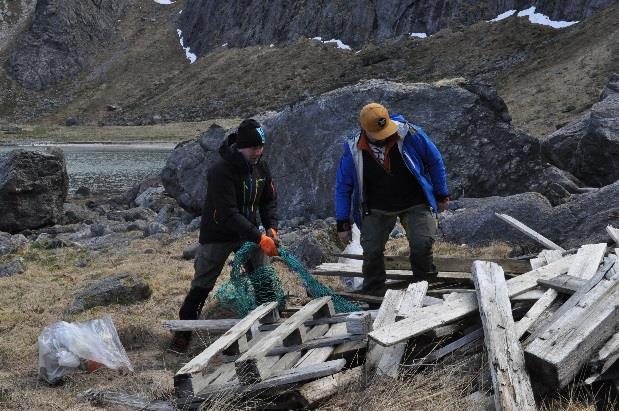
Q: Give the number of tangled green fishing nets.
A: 1